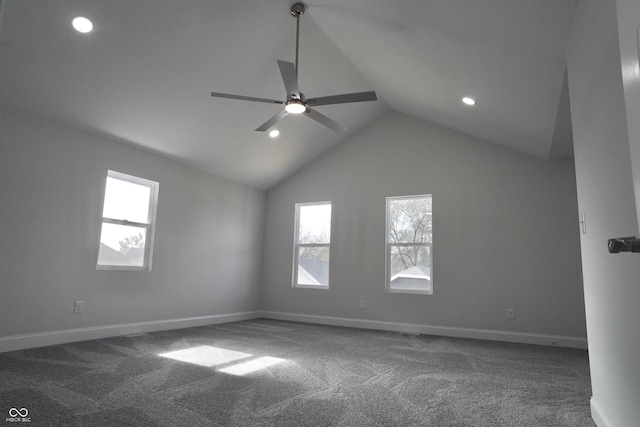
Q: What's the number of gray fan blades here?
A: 5